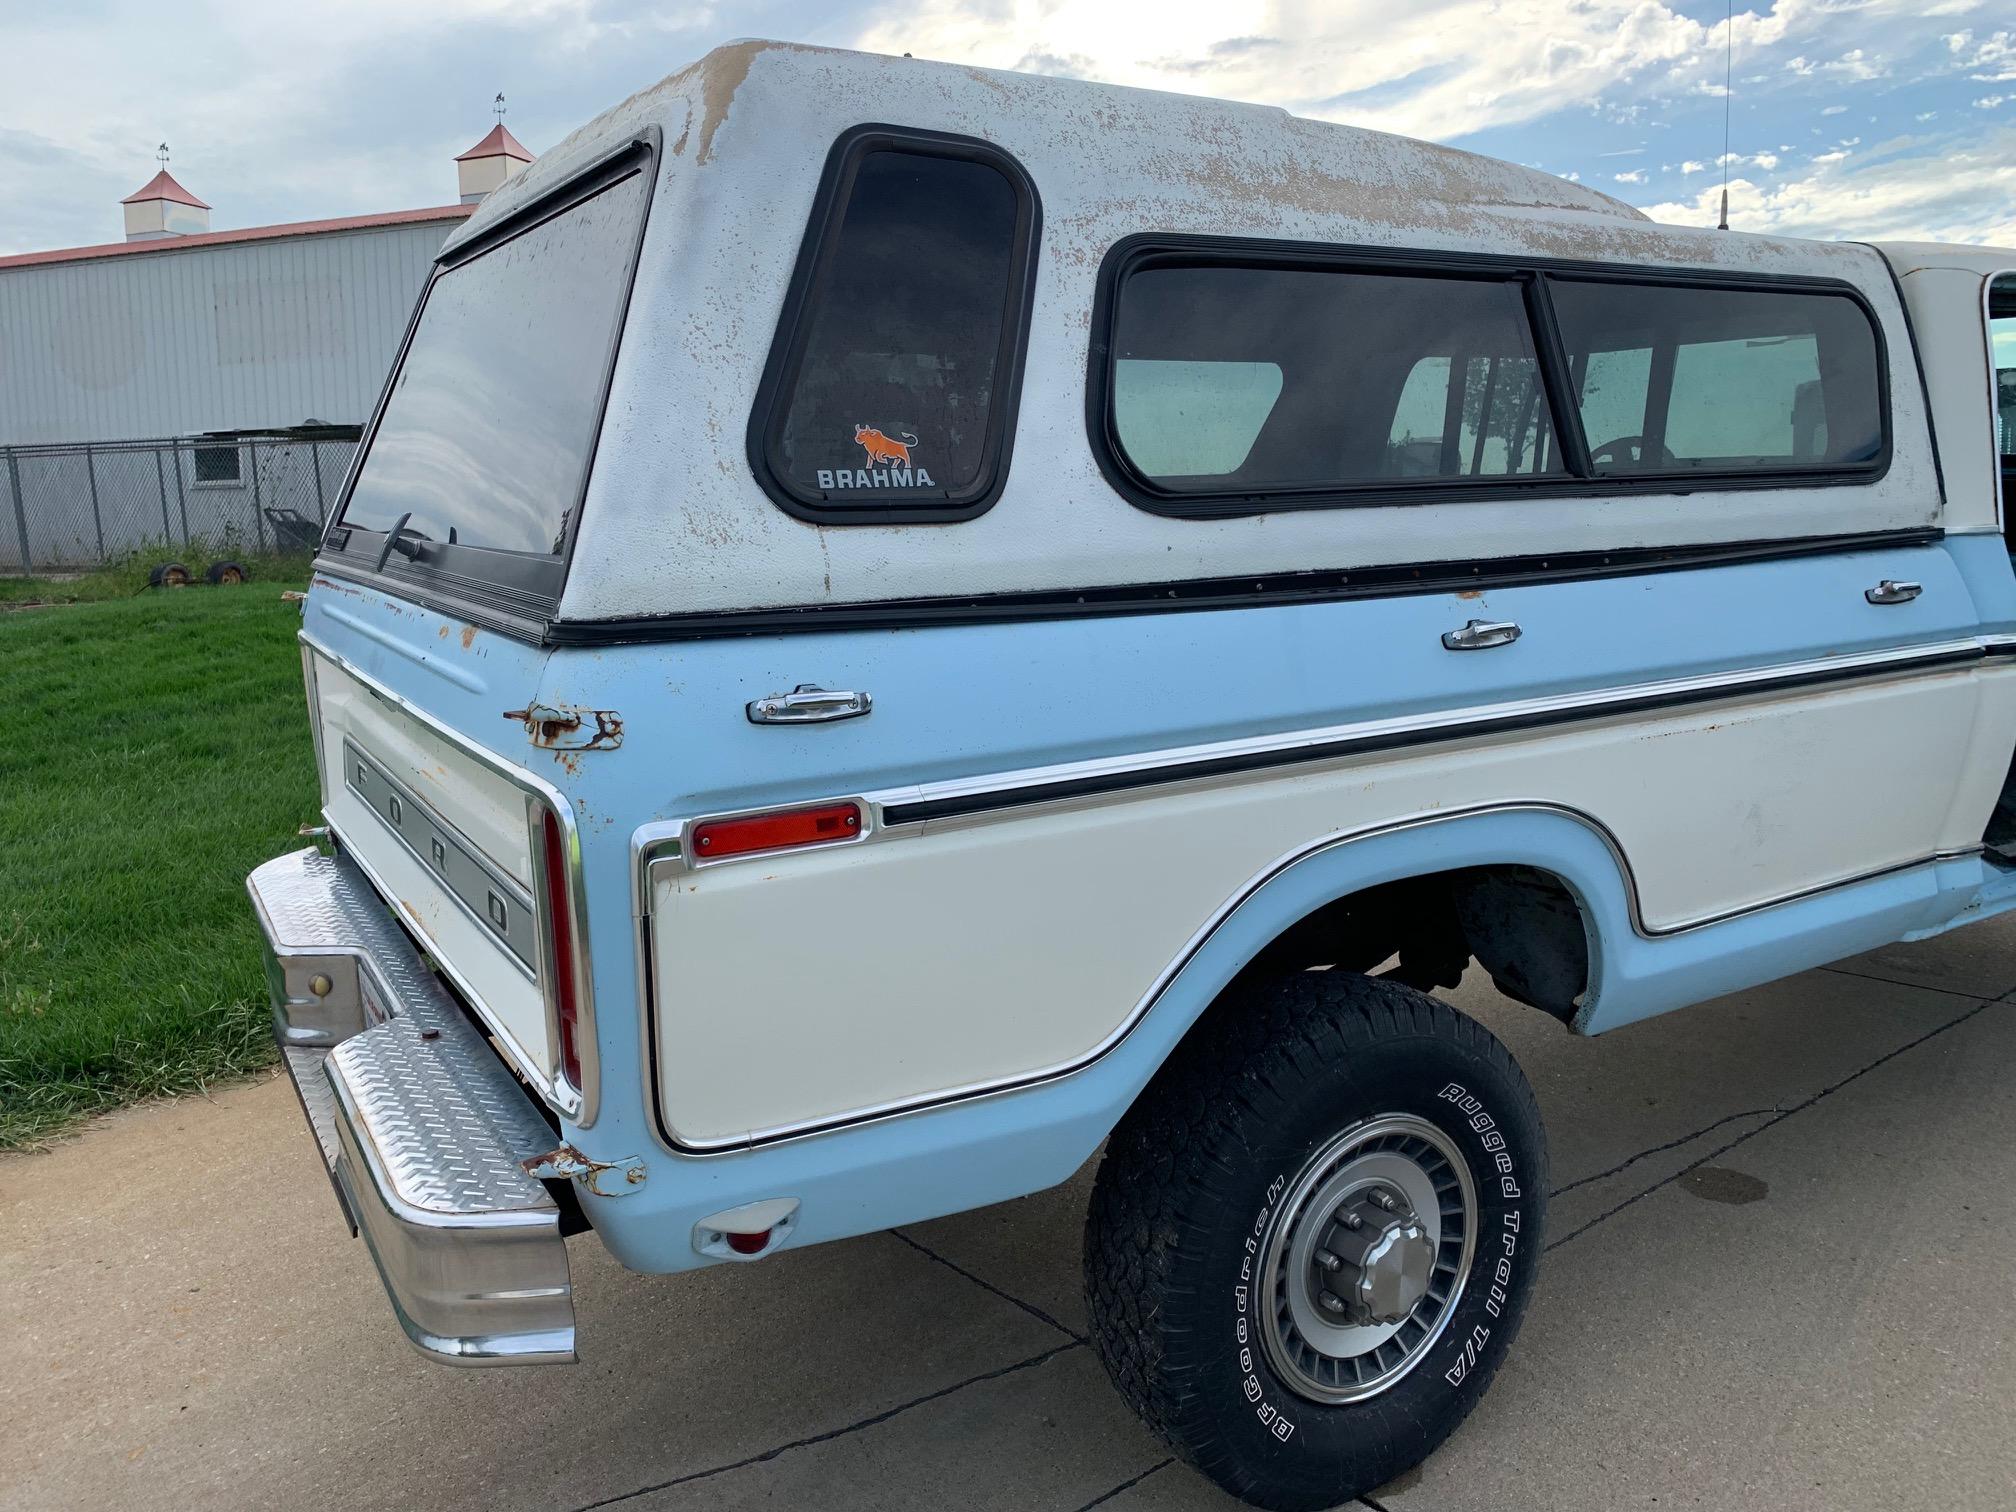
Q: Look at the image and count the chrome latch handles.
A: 3